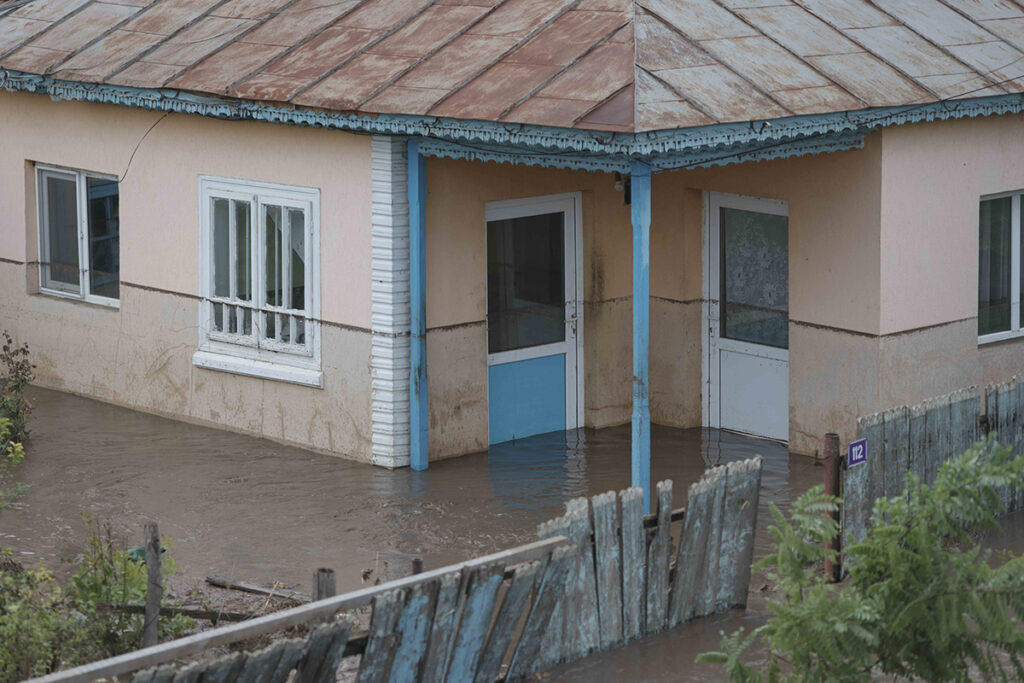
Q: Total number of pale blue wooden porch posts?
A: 2